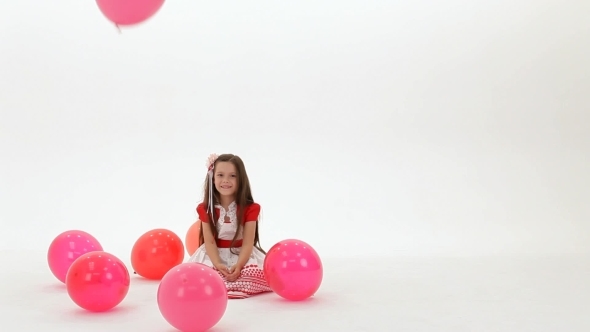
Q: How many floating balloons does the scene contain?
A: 1